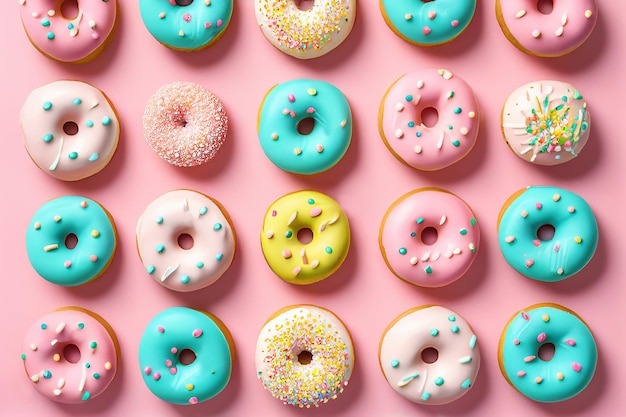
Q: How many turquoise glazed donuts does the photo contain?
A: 7